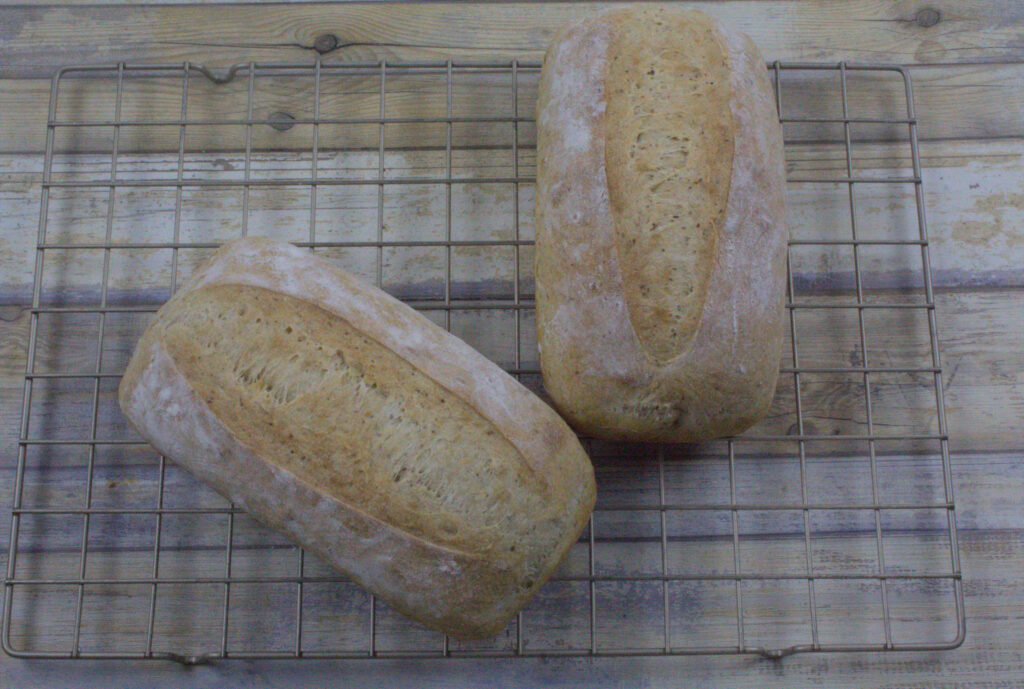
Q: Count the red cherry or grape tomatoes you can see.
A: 0